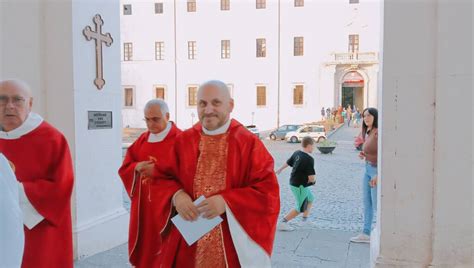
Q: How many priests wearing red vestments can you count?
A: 3